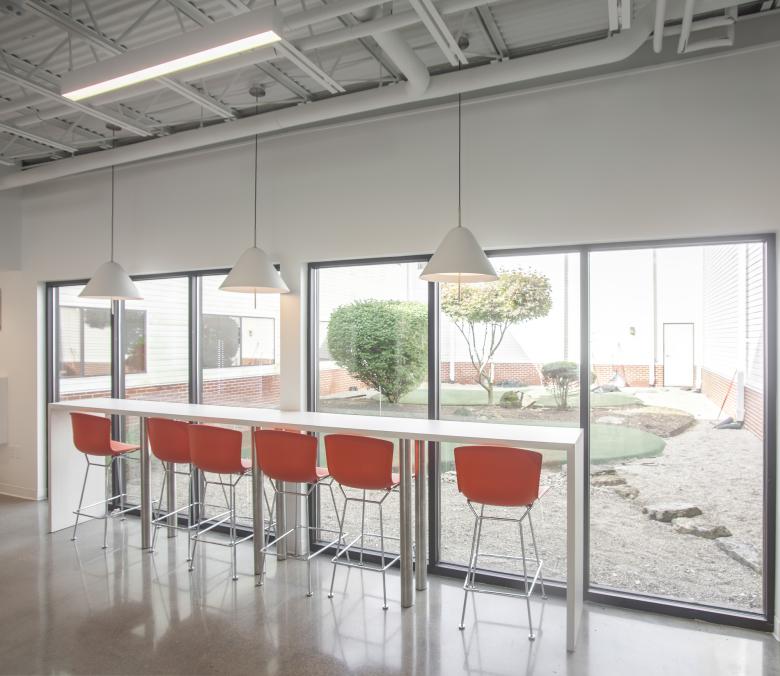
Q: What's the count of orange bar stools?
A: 6